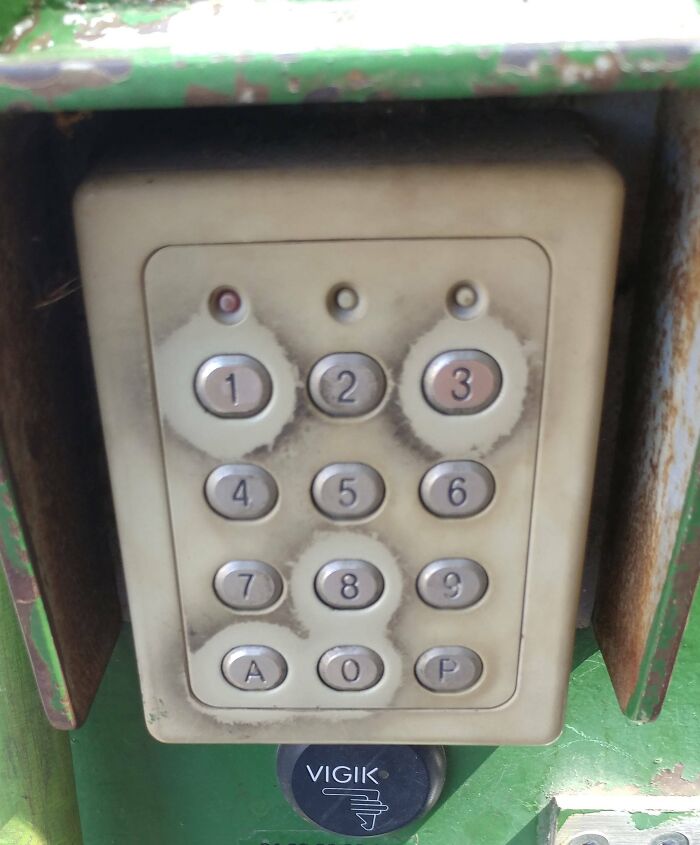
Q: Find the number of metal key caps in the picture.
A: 12